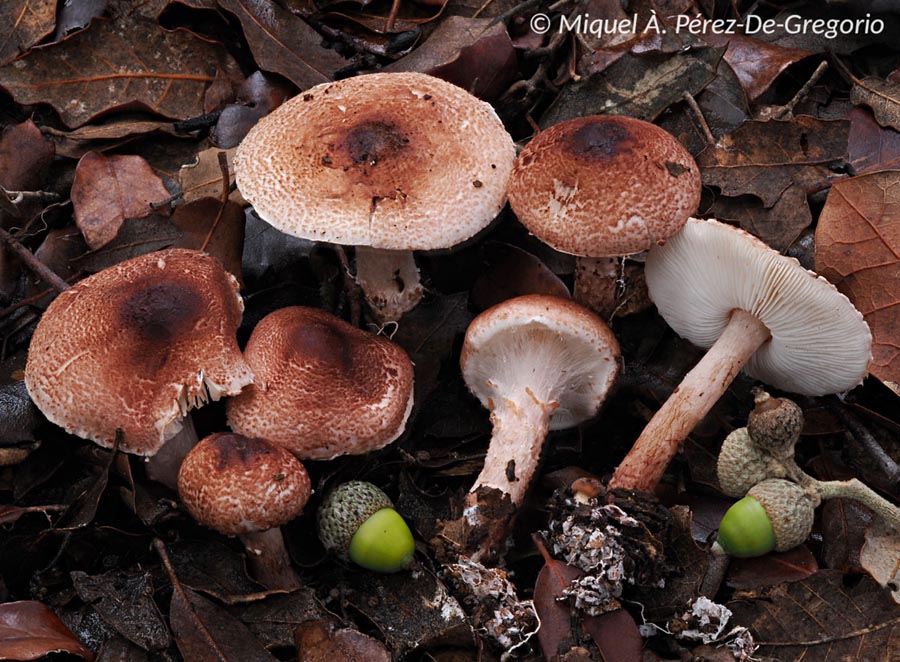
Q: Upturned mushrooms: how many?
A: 2